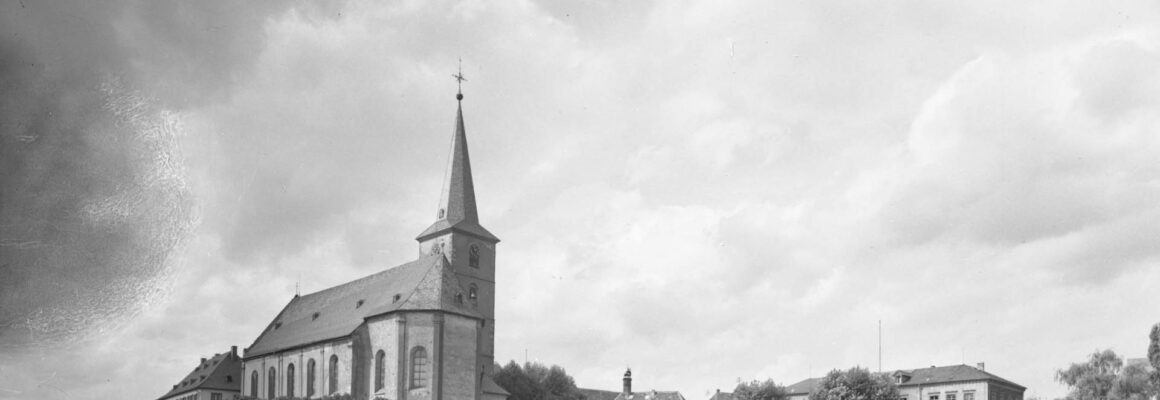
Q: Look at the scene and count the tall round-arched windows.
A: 7